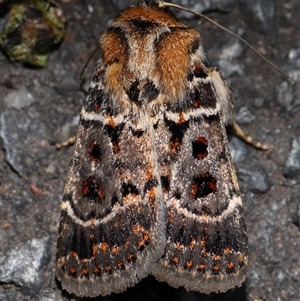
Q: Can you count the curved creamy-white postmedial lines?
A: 2